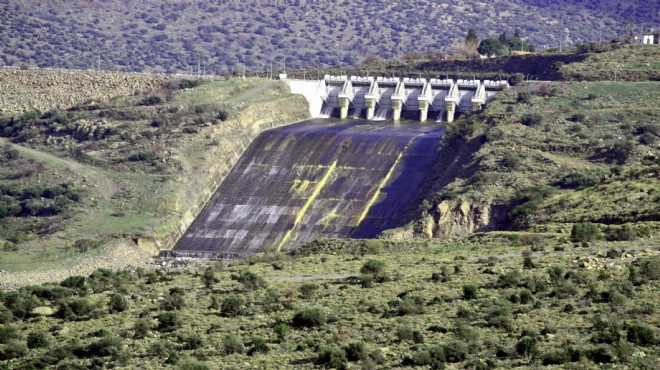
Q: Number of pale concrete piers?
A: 6